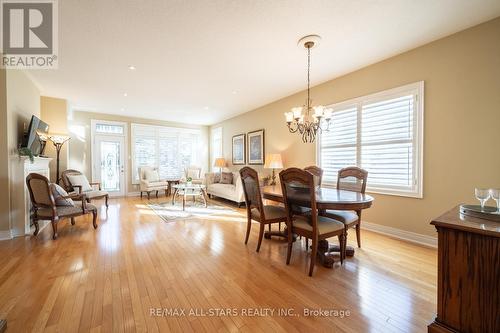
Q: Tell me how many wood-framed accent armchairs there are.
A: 2